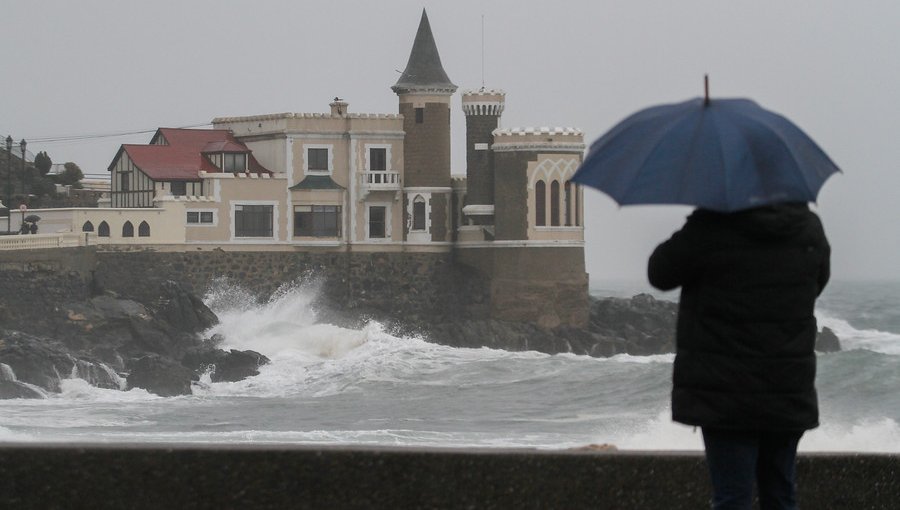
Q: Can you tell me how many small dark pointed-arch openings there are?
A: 4